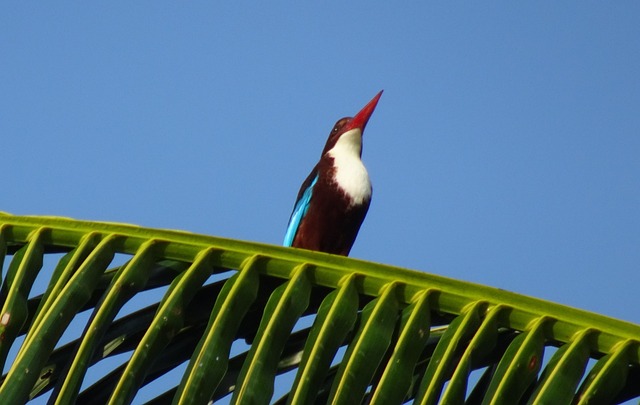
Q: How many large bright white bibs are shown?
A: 1